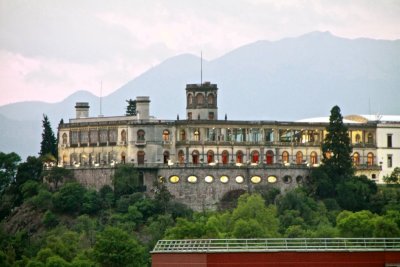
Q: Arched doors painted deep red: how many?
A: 5